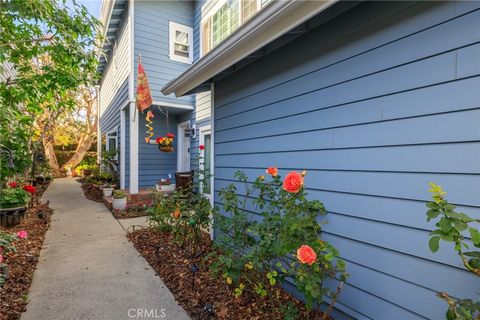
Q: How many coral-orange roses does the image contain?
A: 3